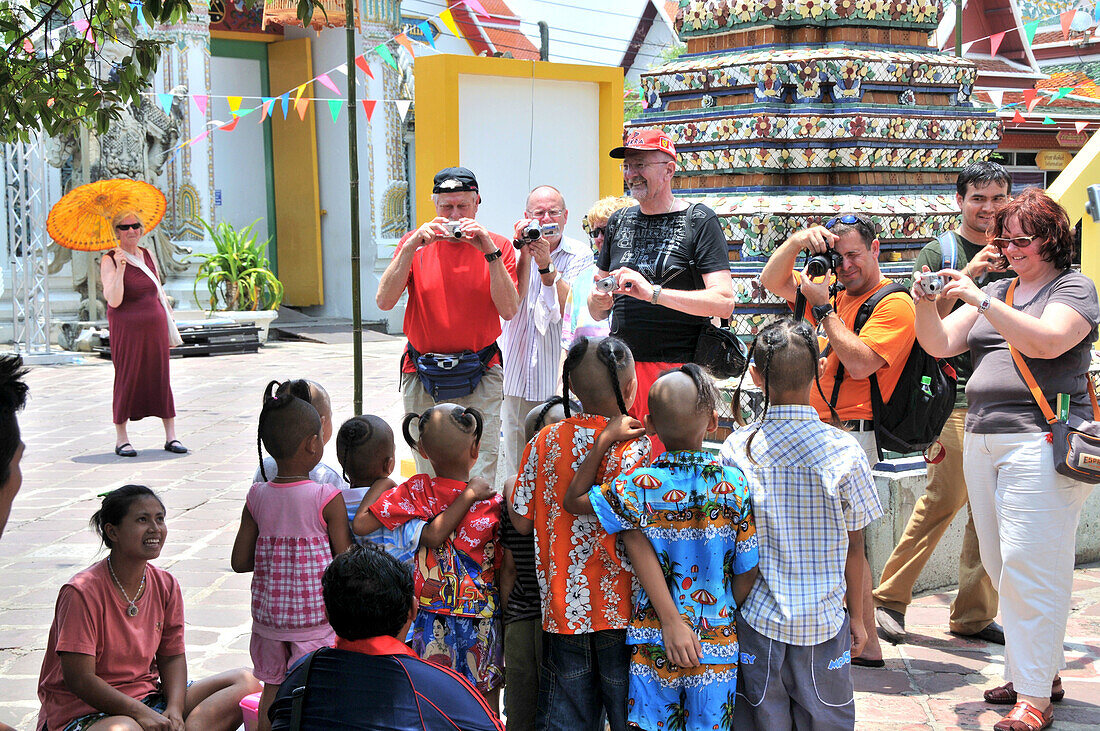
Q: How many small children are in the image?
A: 8